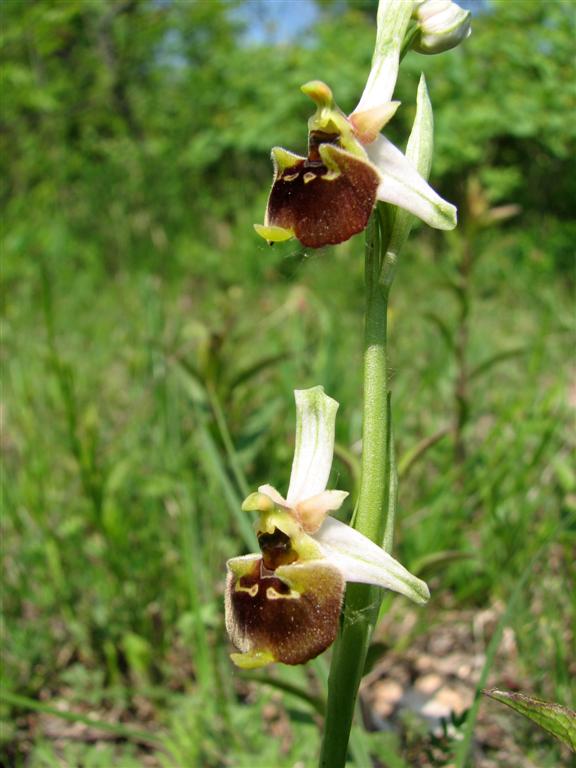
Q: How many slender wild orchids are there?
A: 2